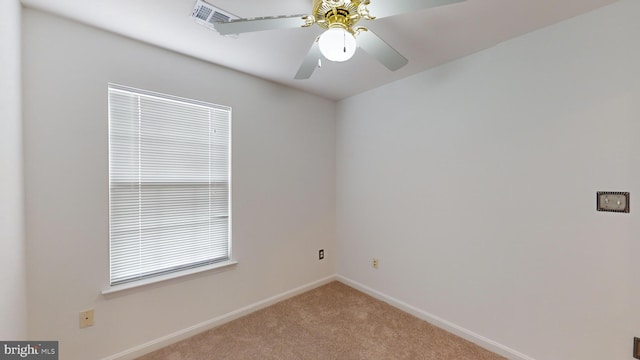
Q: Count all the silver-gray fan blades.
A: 4